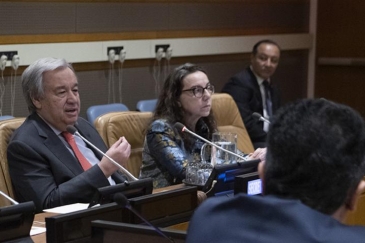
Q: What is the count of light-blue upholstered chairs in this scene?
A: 3